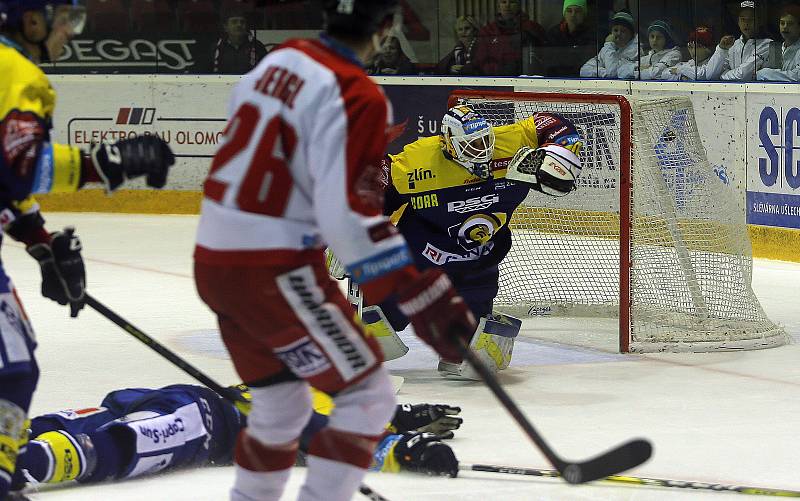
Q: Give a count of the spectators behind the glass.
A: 10